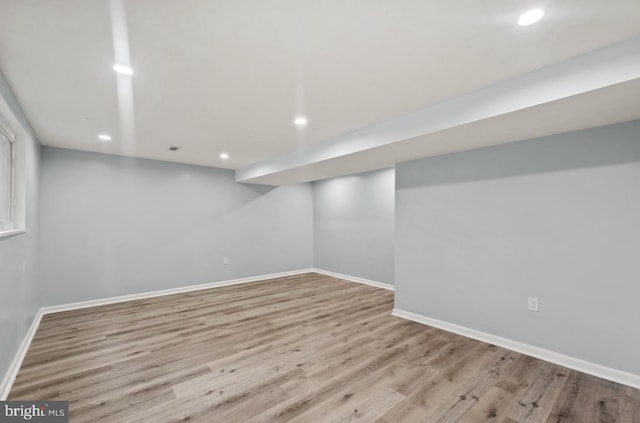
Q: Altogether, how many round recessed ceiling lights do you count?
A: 5